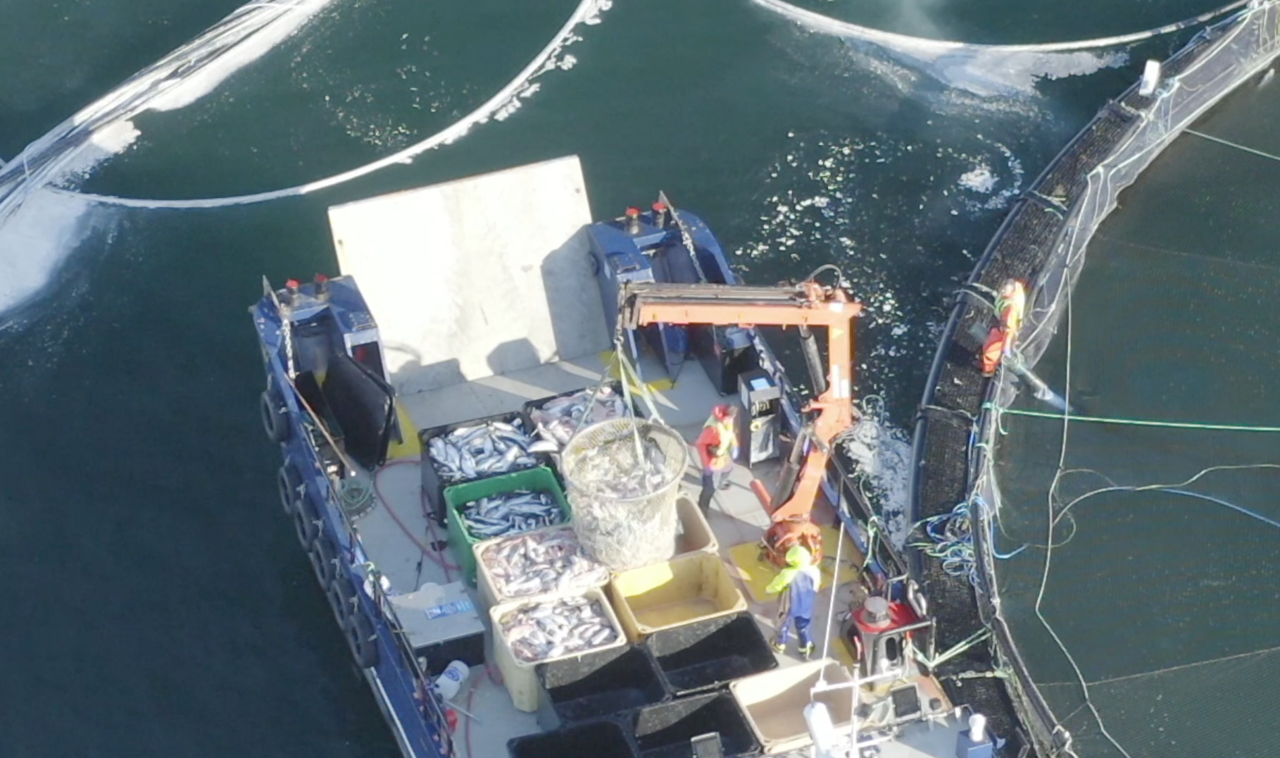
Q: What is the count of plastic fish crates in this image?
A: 12